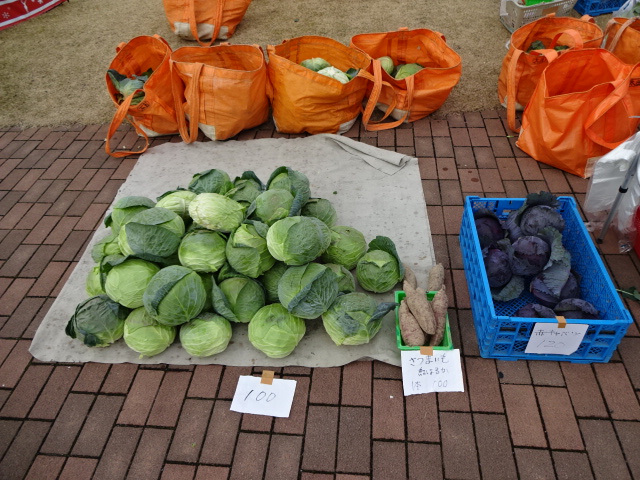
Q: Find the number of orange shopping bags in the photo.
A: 8